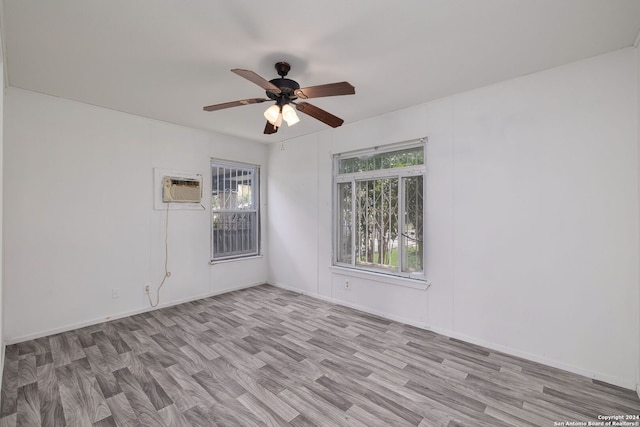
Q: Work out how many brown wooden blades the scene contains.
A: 5